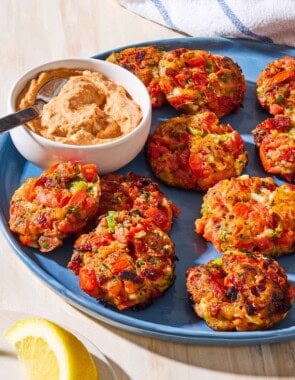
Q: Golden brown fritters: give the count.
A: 10